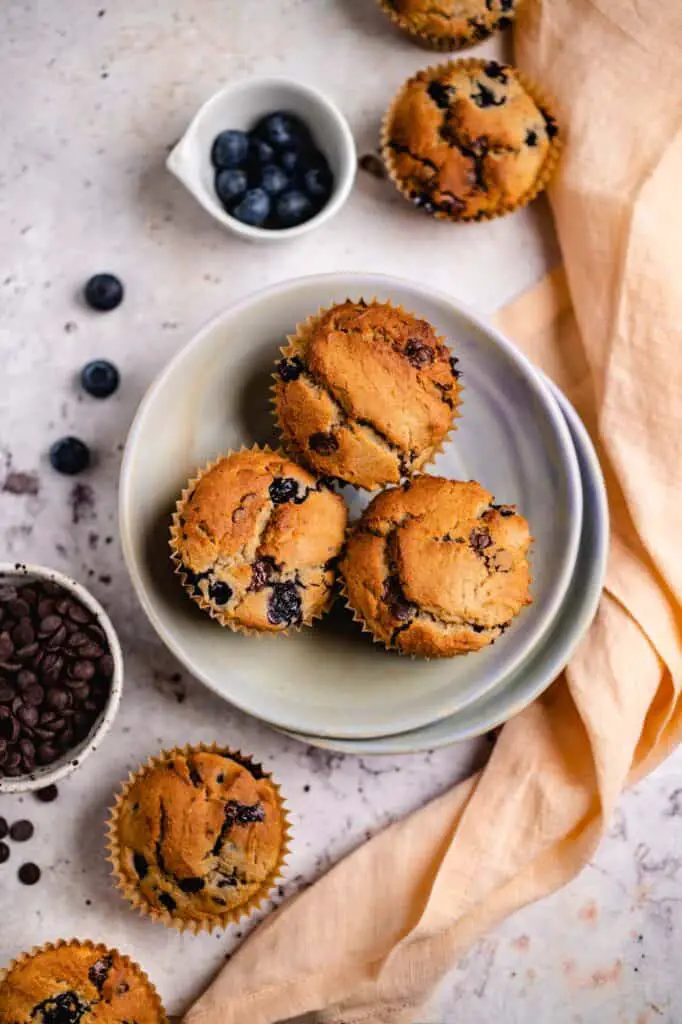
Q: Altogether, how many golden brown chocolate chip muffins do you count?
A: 7